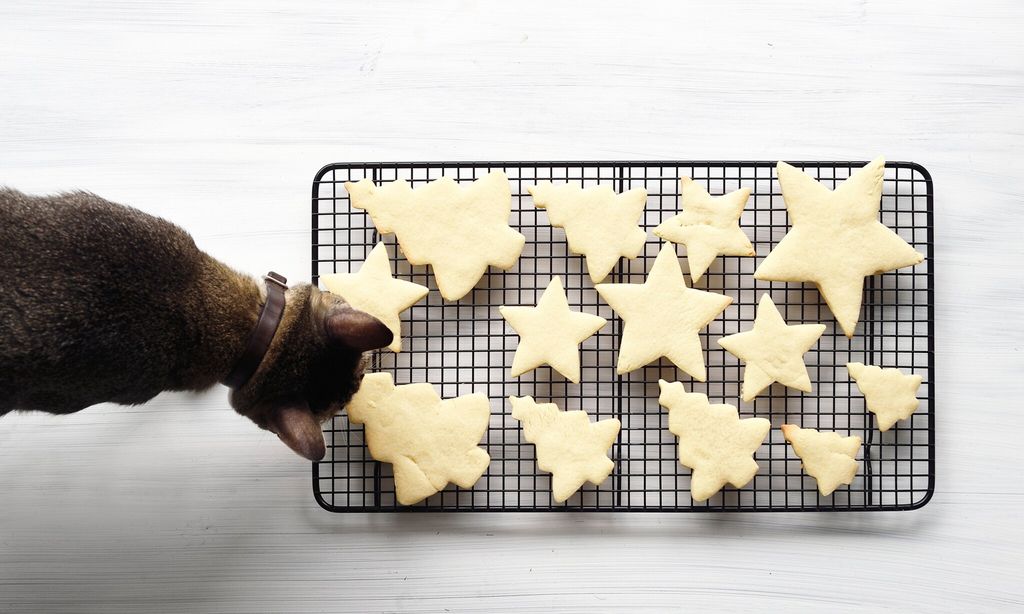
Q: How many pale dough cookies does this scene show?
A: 13